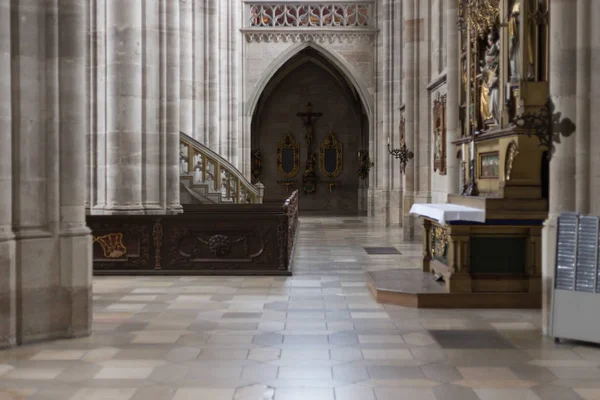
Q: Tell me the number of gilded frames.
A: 2